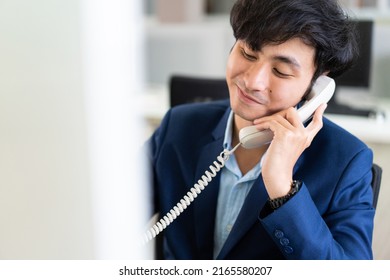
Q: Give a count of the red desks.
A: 0